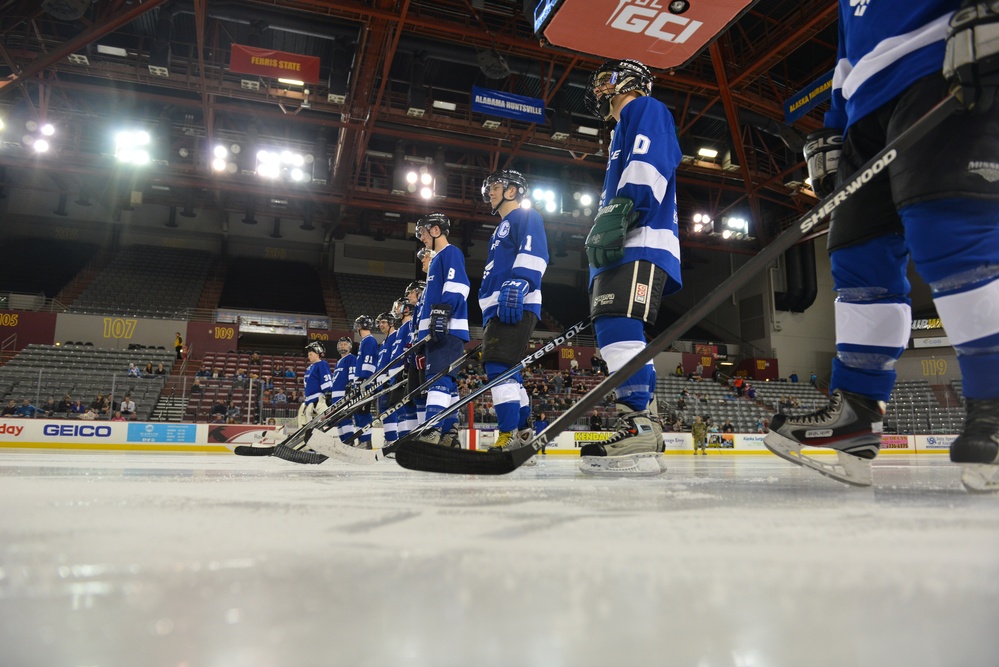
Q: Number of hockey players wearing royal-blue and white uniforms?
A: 11